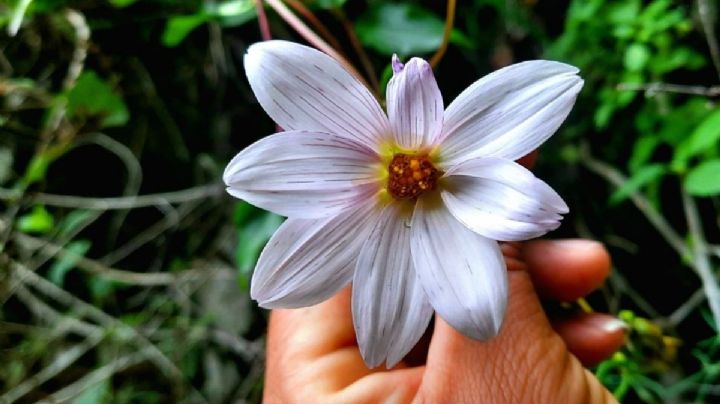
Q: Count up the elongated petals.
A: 8